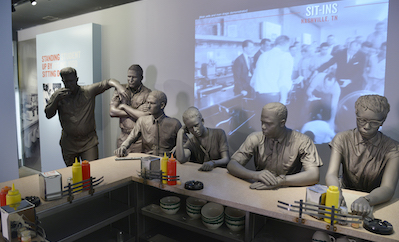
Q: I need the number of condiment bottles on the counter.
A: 7